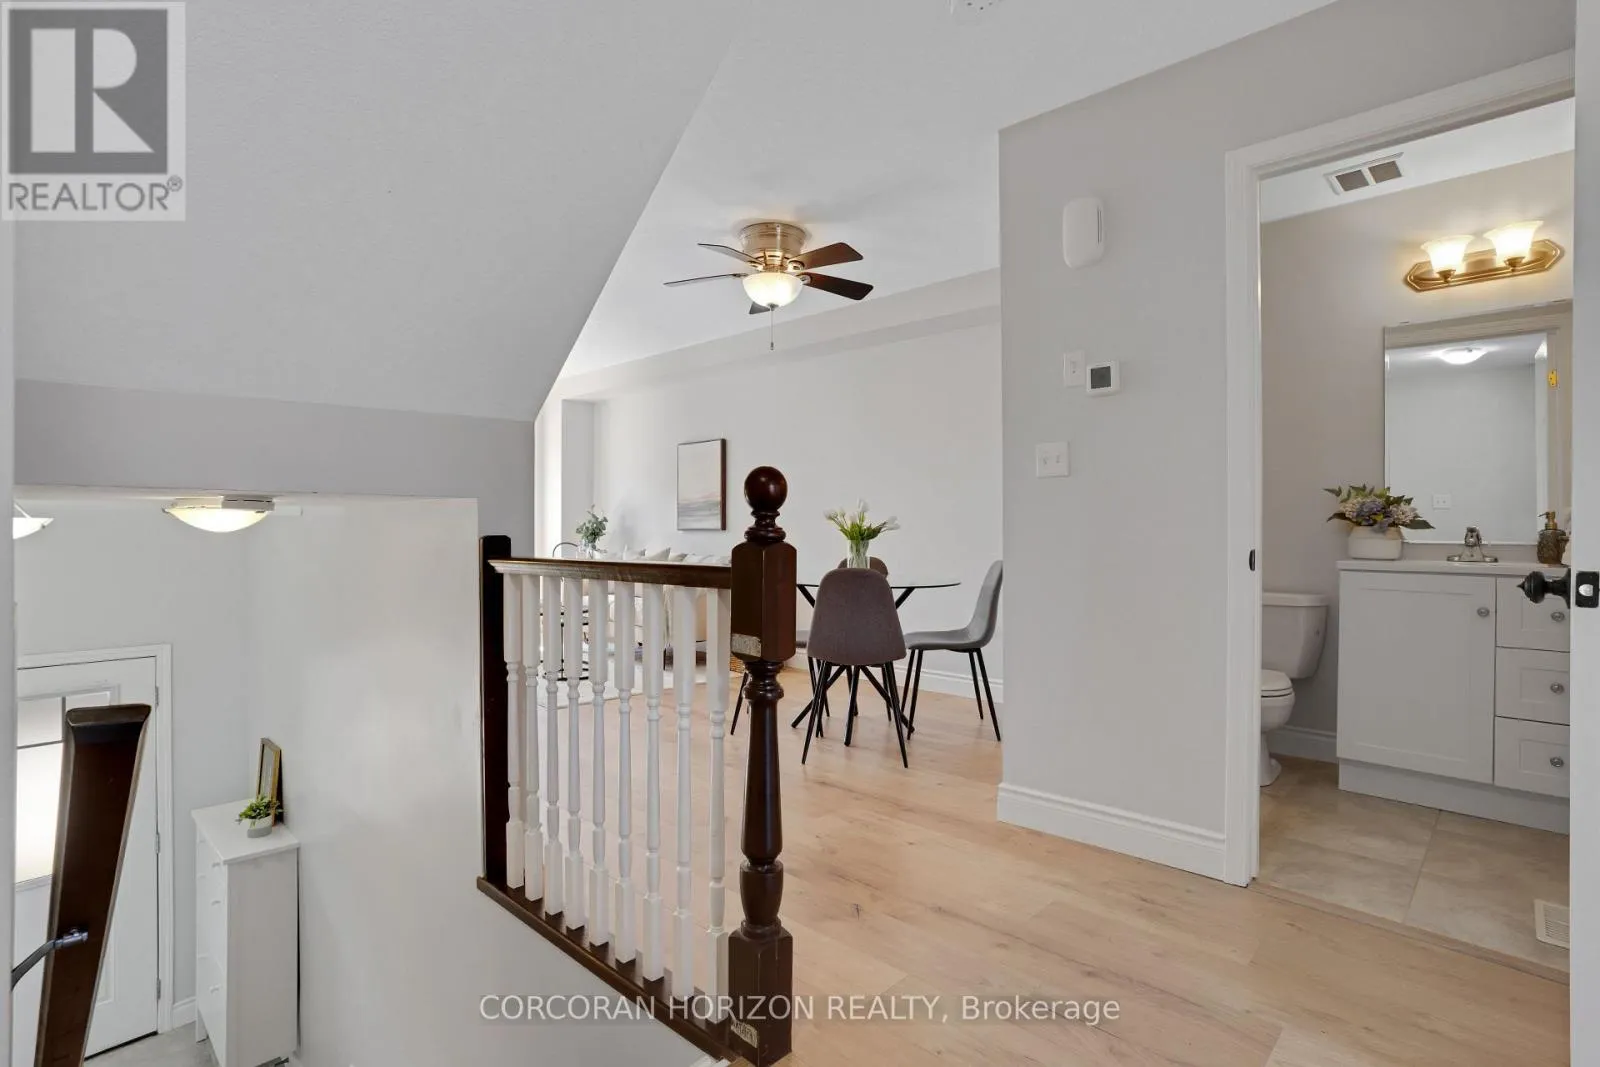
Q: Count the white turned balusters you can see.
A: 9